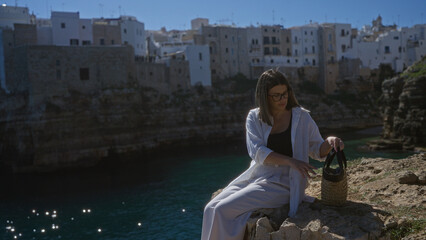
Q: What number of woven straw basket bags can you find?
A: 1